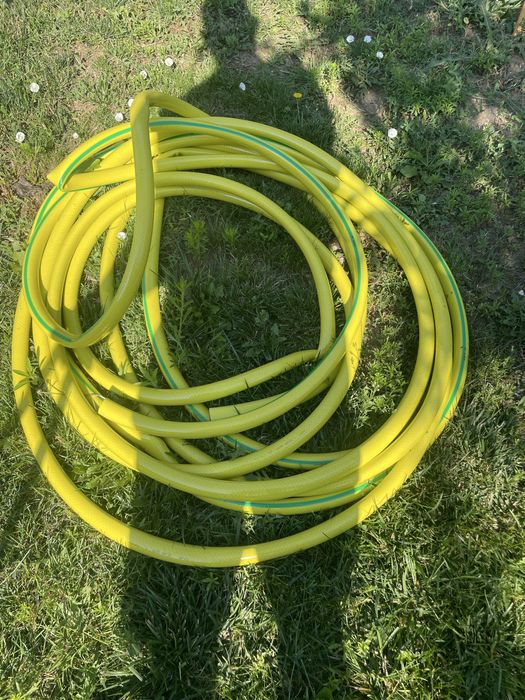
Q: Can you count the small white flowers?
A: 13